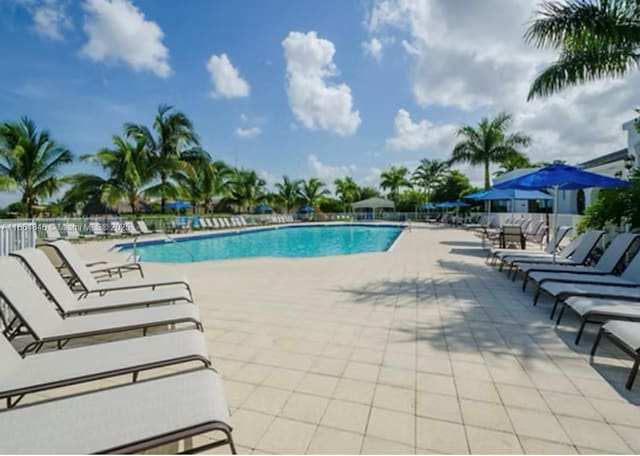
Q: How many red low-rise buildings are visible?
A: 0